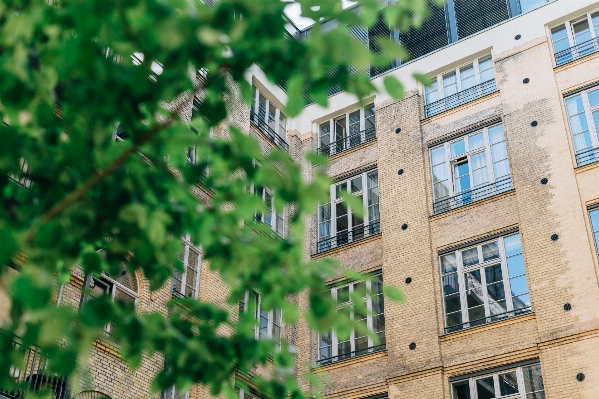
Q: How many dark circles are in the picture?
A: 12